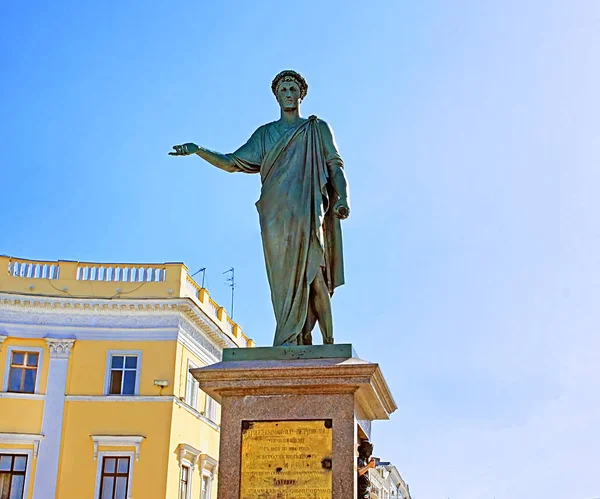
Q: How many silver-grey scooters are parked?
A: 0